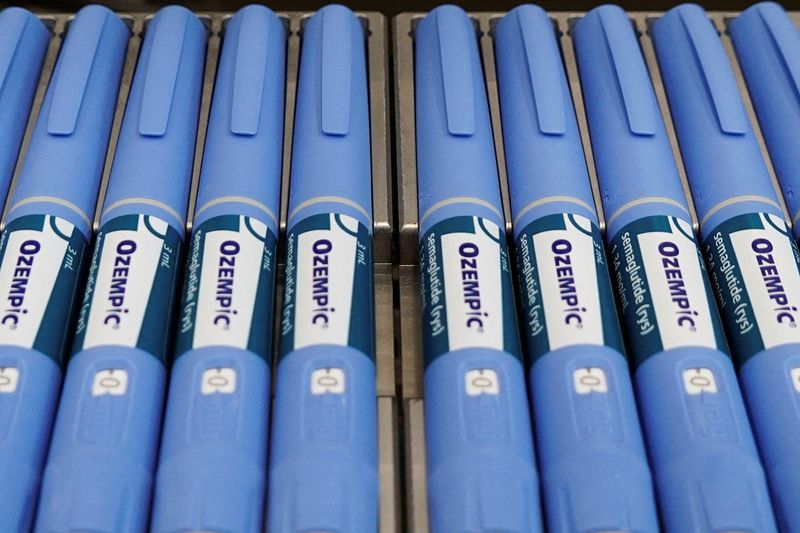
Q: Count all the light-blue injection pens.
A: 10